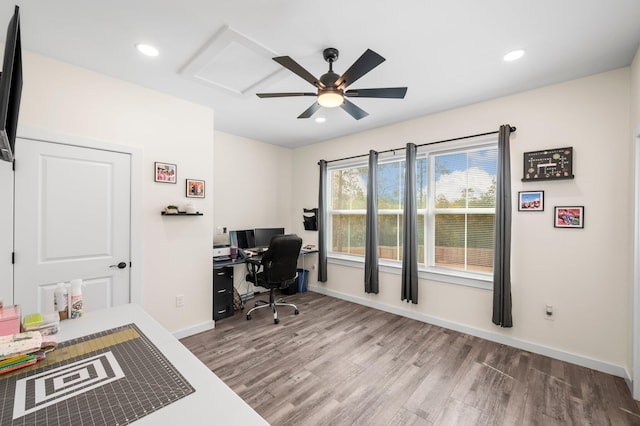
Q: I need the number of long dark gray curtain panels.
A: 4